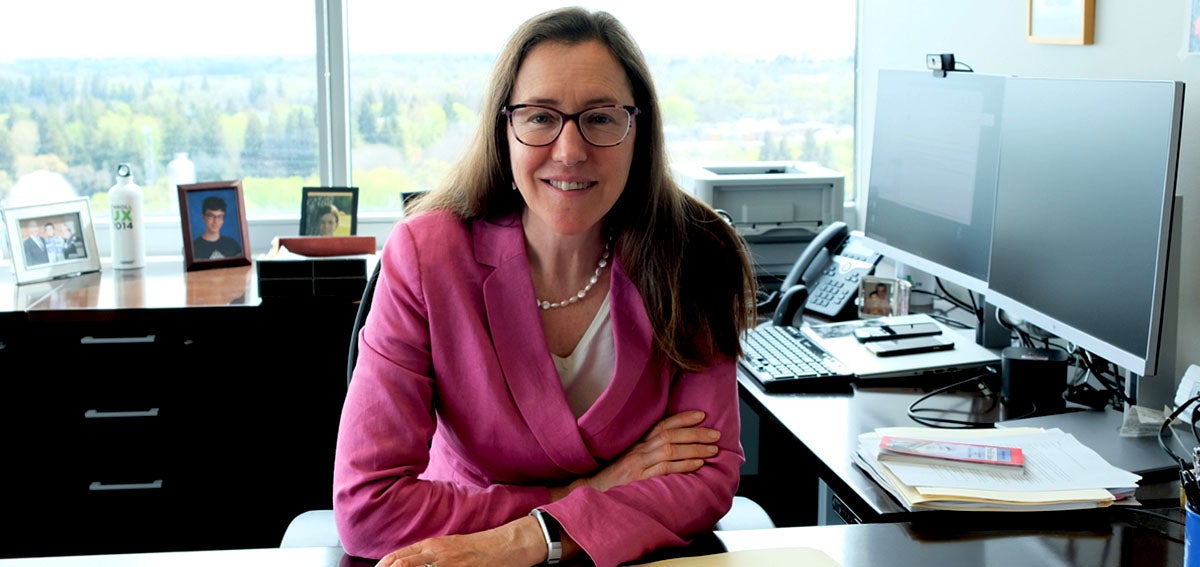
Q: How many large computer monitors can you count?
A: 2